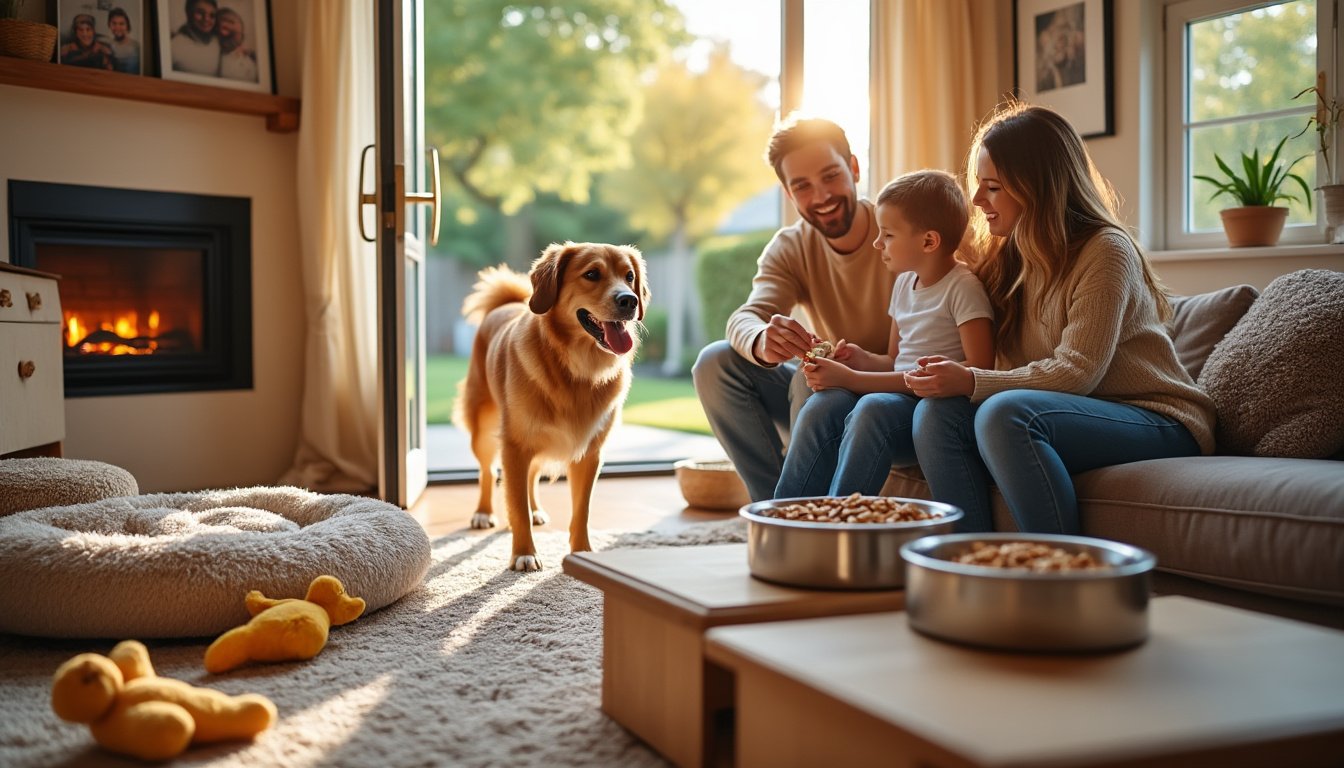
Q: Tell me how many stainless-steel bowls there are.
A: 2